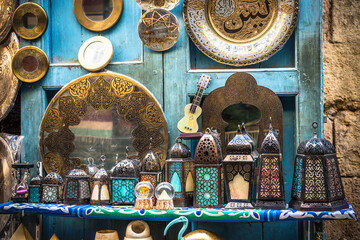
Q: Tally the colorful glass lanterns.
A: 11